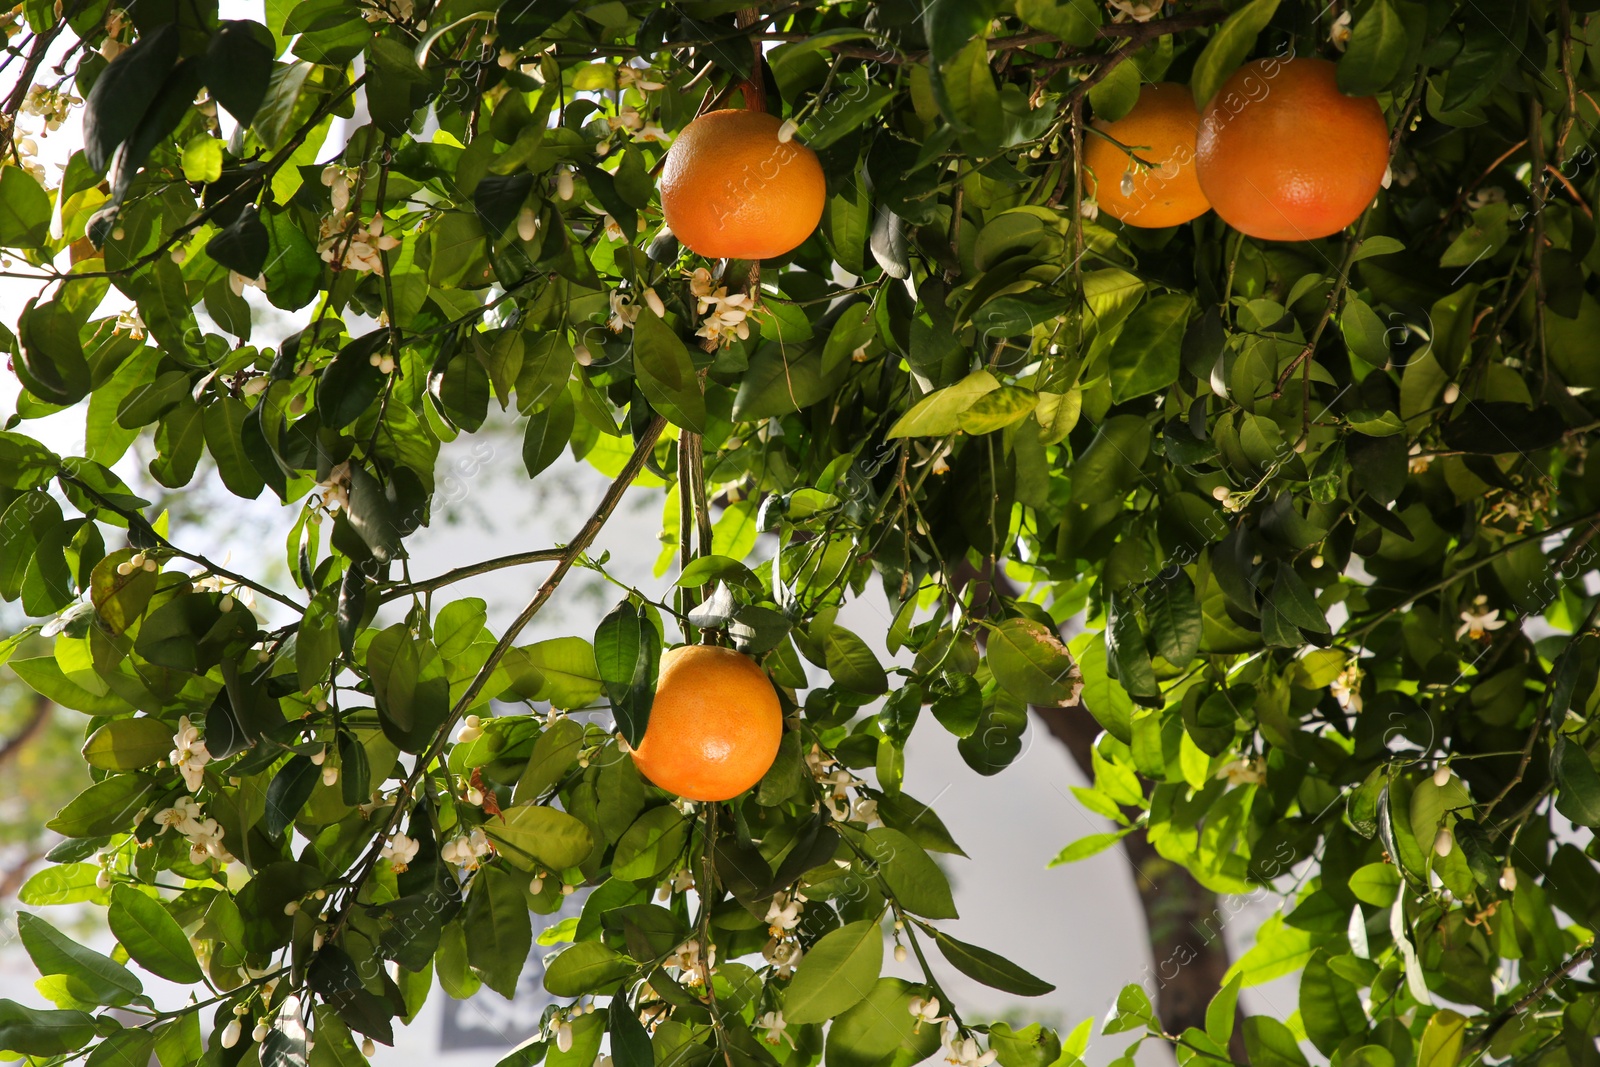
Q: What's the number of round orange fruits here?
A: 4